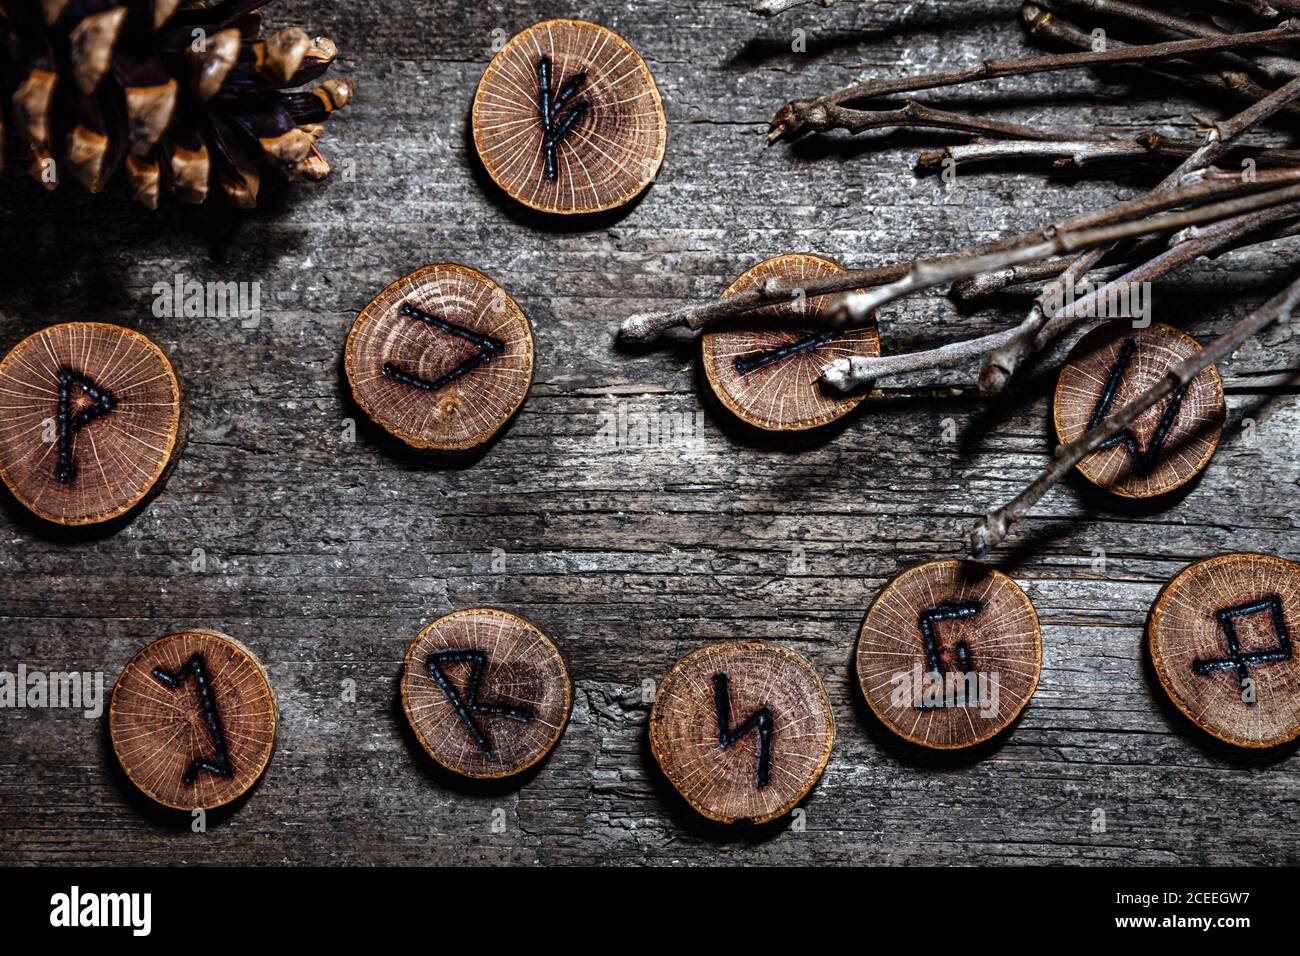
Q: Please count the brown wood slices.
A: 10